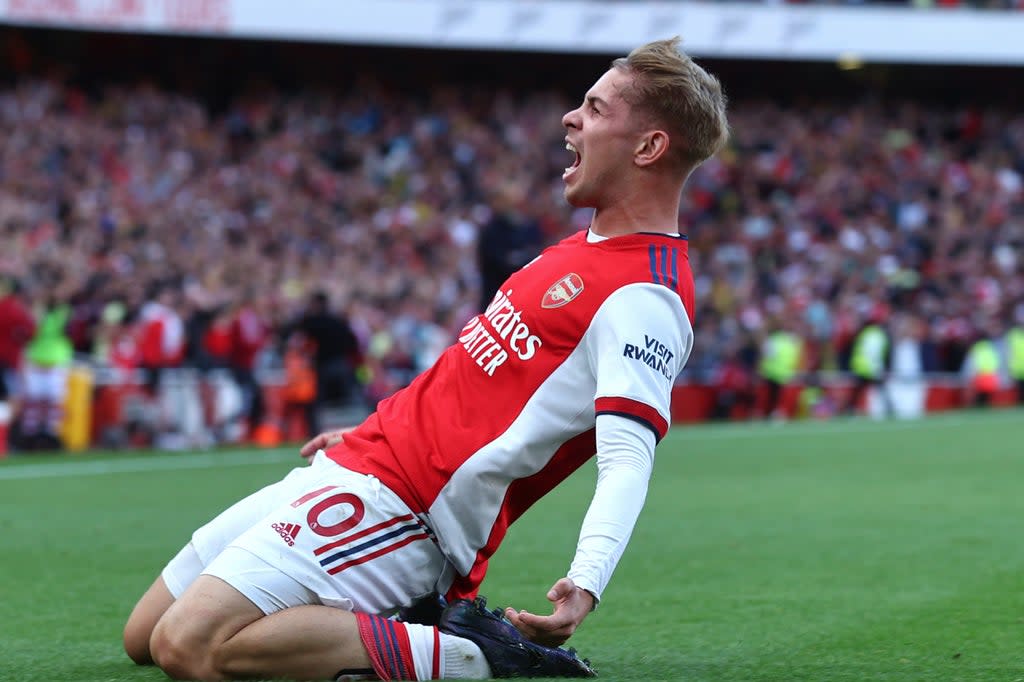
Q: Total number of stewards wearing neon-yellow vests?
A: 4